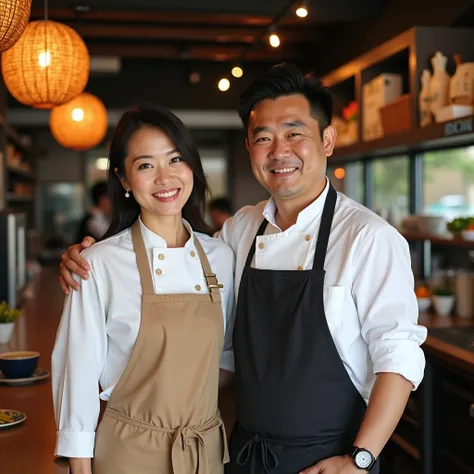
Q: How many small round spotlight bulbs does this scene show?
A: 4